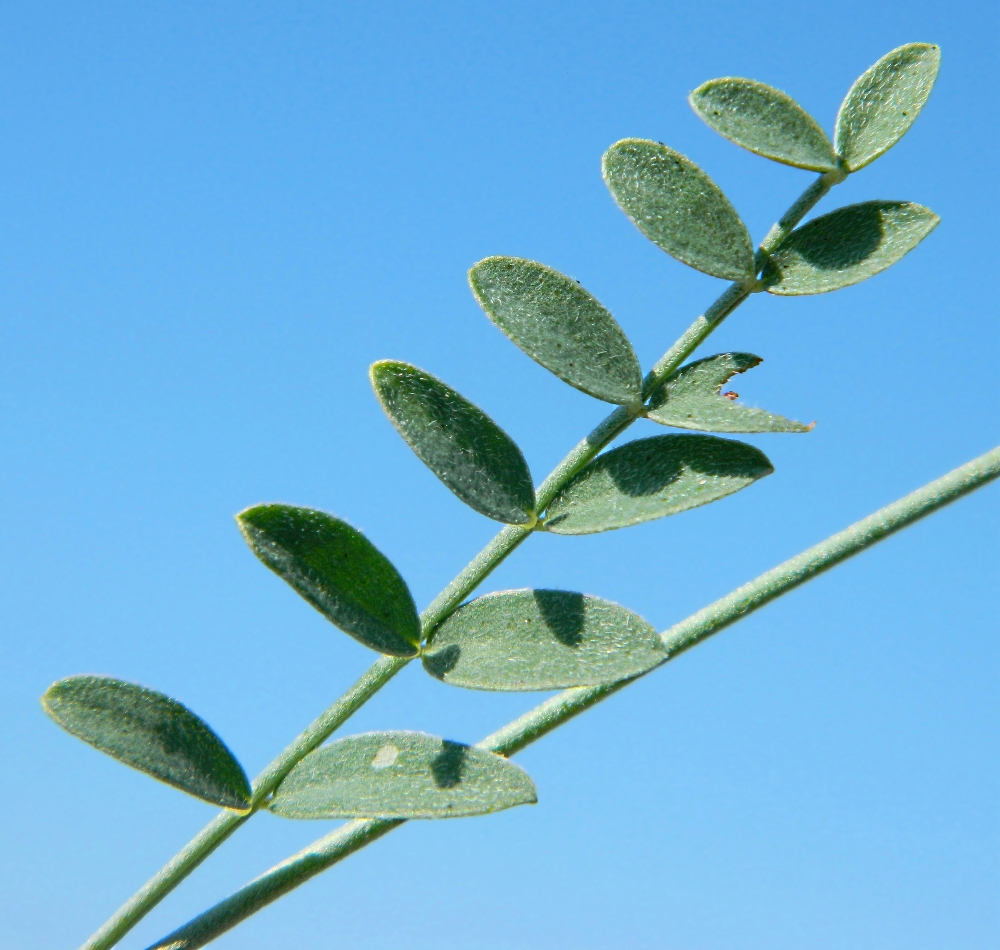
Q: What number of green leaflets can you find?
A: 12